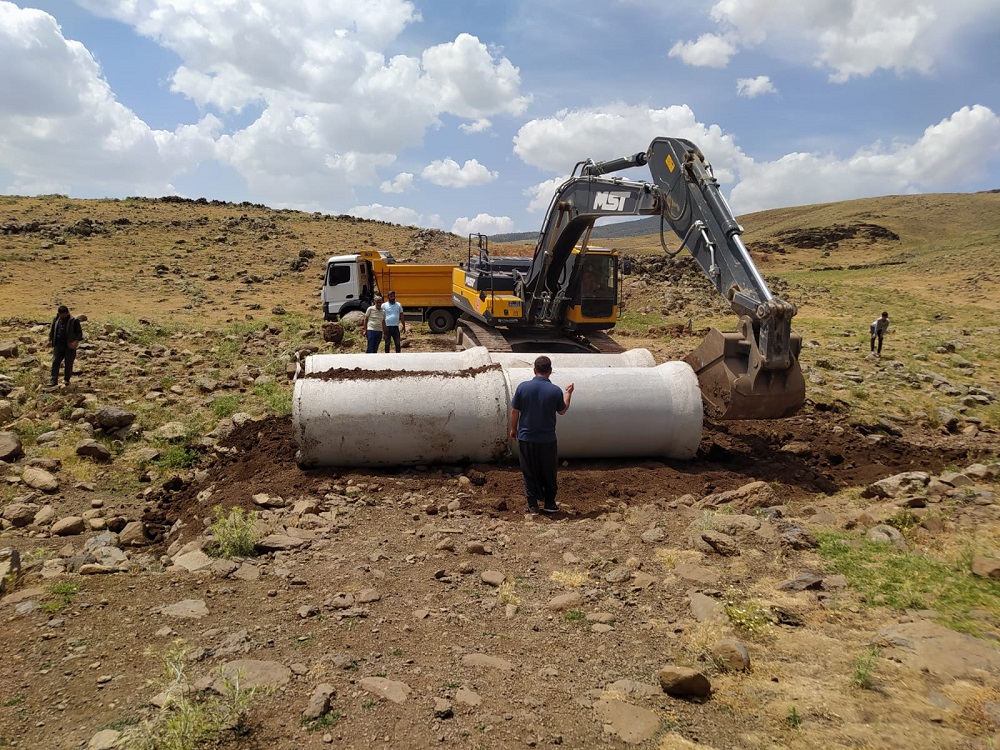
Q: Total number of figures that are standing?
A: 5